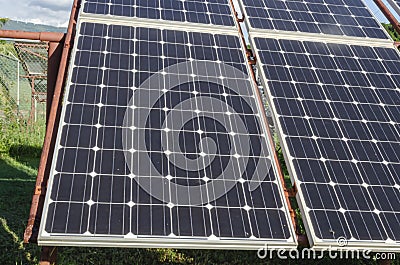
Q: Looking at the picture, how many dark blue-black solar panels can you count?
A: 4